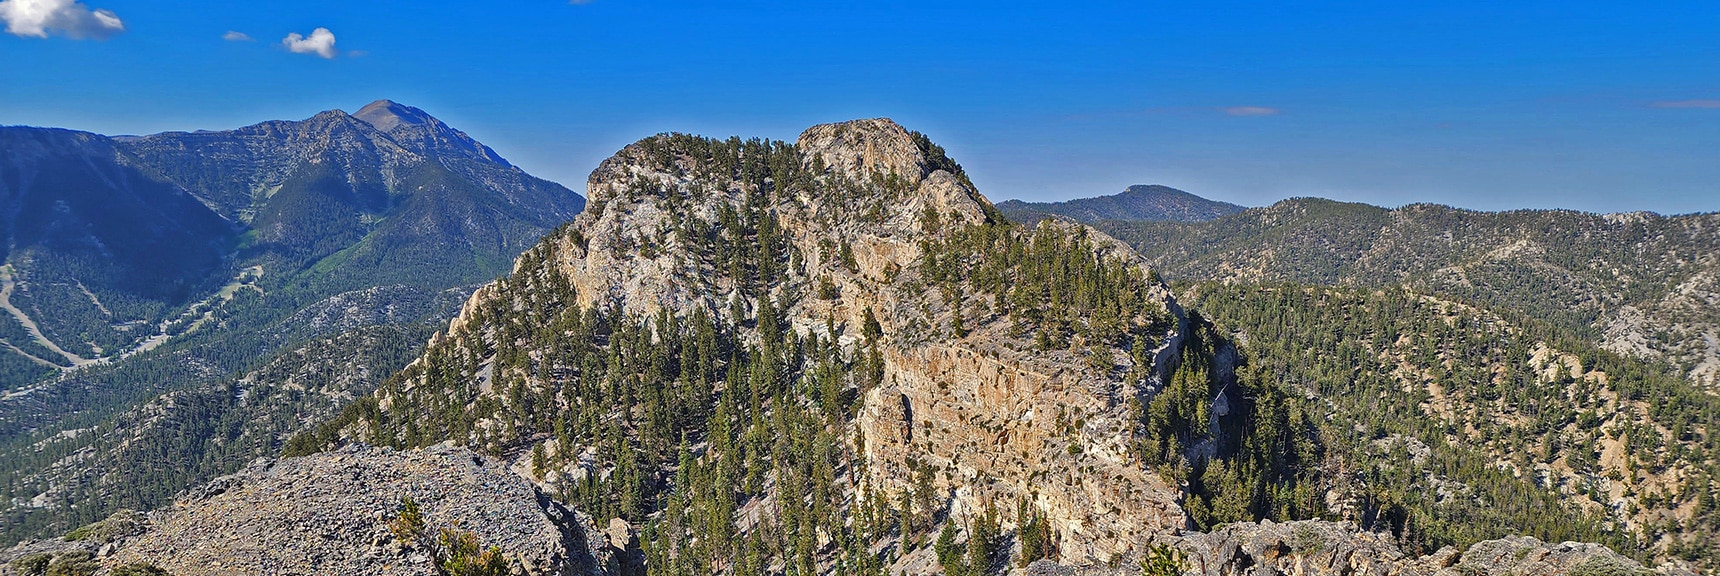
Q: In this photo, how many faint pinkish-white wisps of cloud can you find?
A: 2